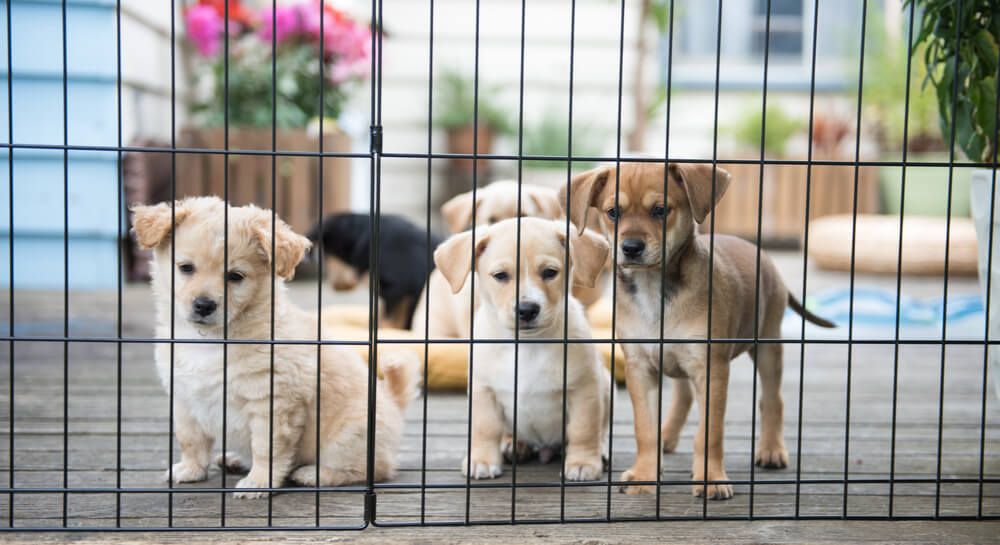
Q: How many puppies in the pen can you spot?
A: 5